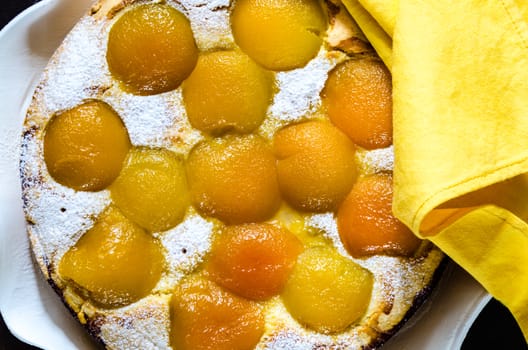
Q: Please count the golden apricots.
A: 13